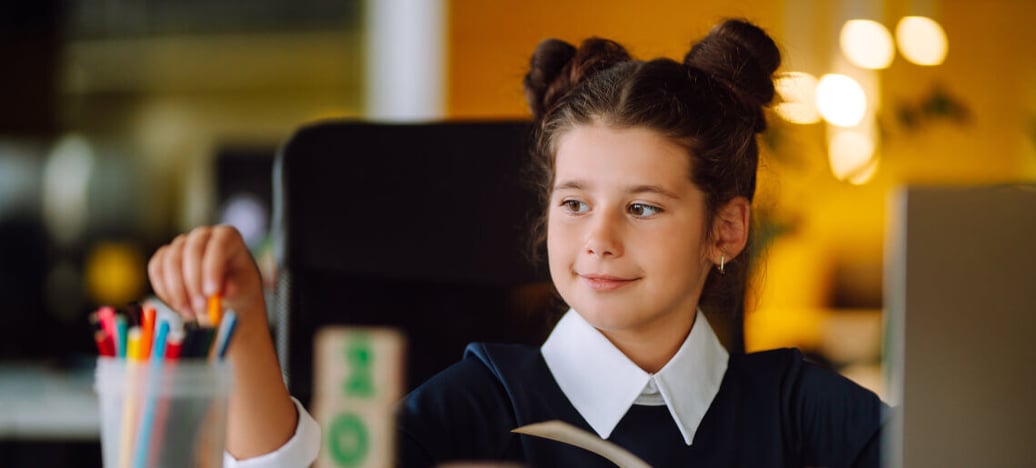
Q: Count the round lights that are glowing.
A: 5